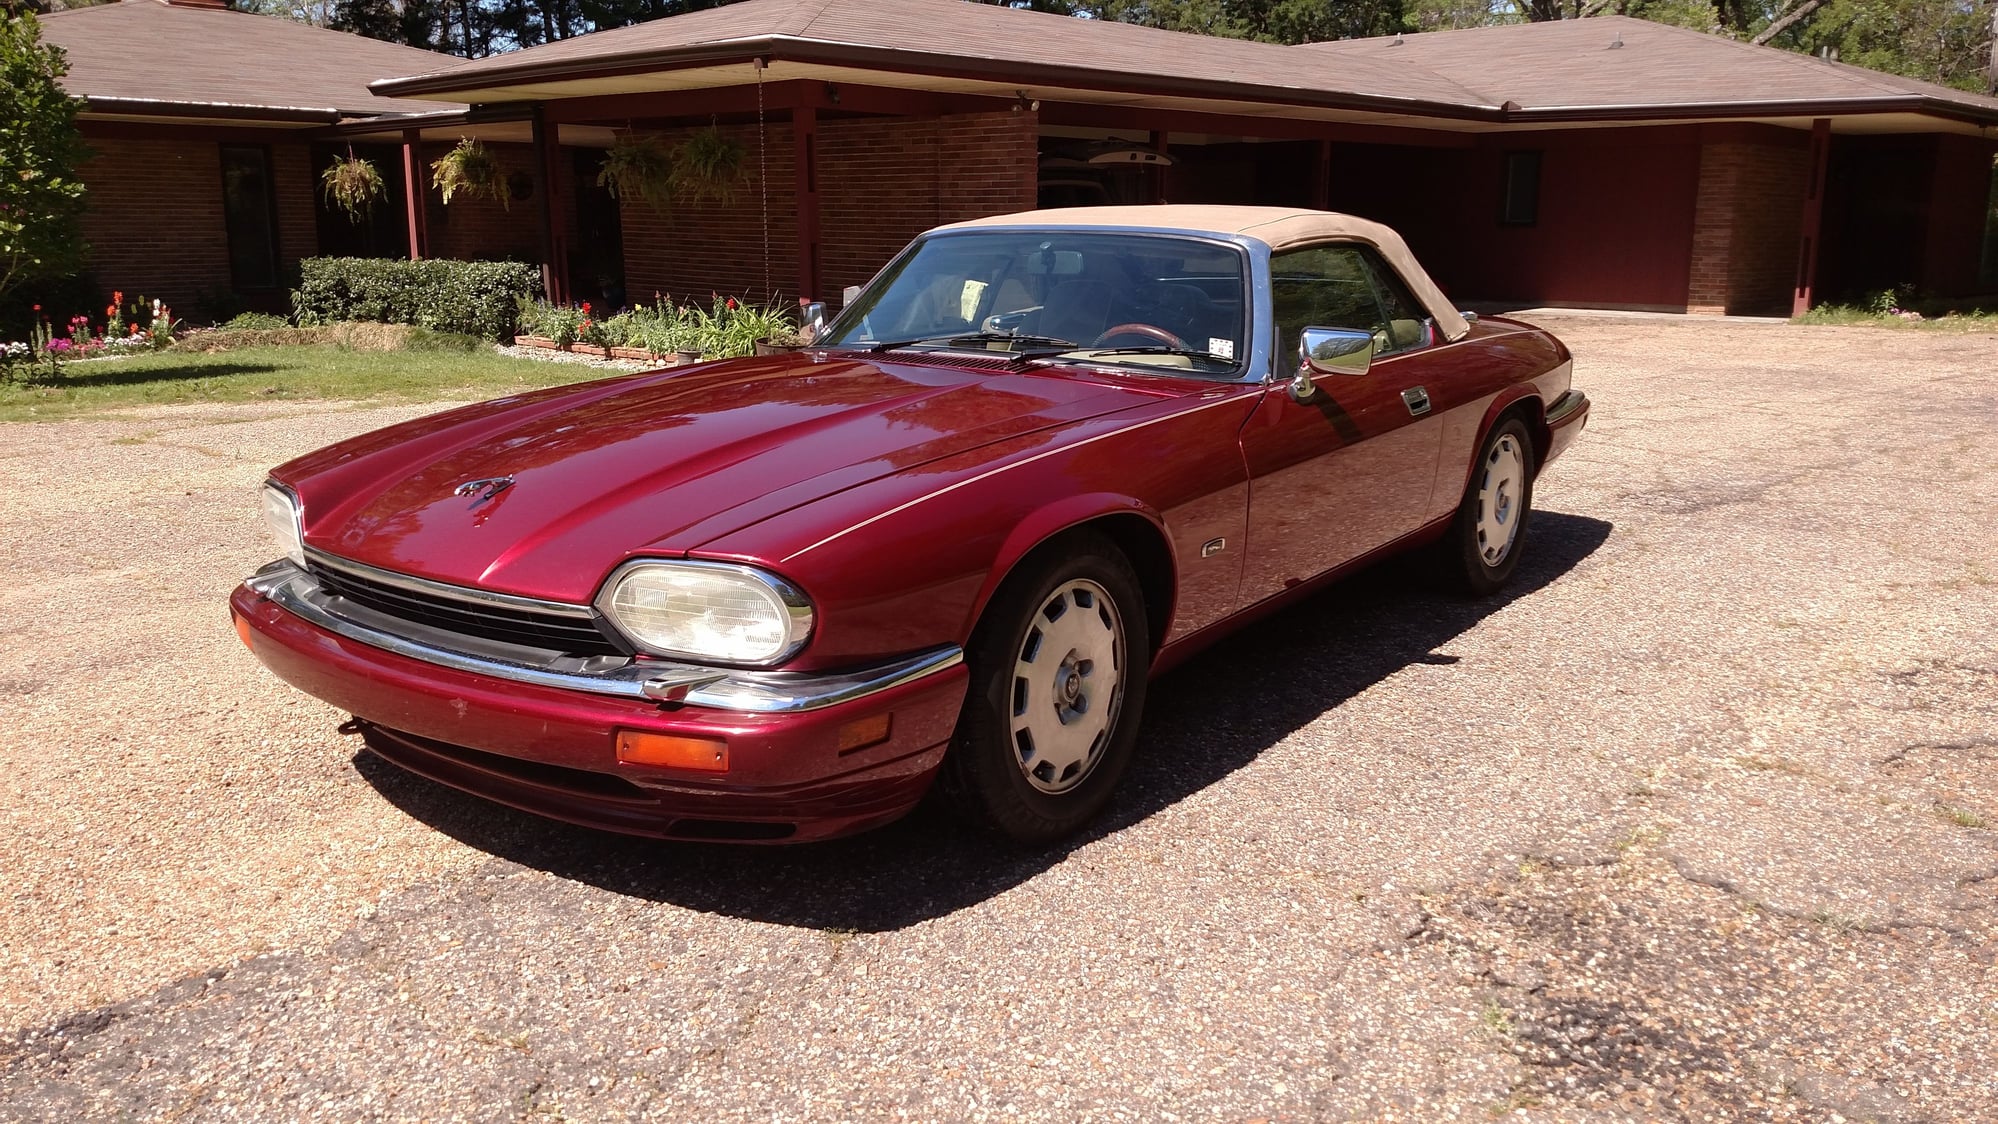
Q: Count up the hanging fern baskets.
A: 4